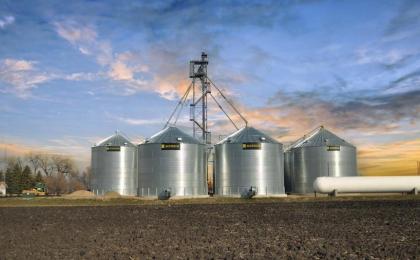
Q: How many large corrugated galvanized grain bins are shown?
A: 4